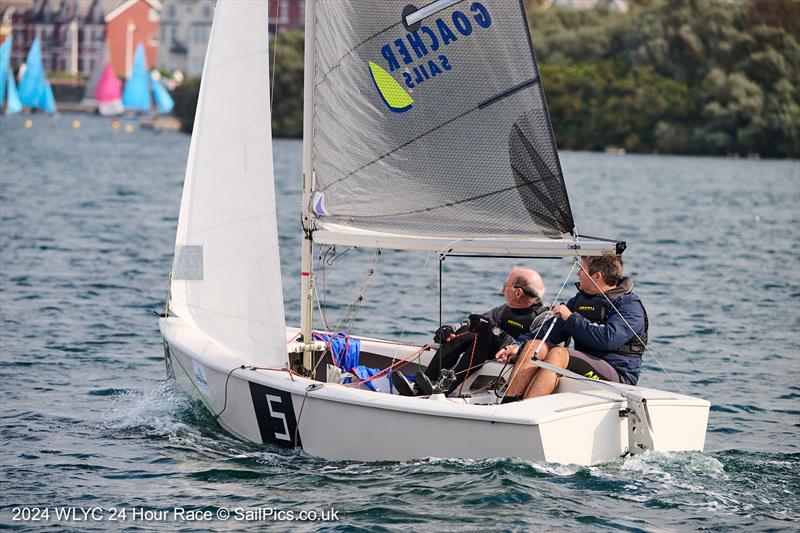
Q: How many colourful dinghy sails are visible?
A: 7